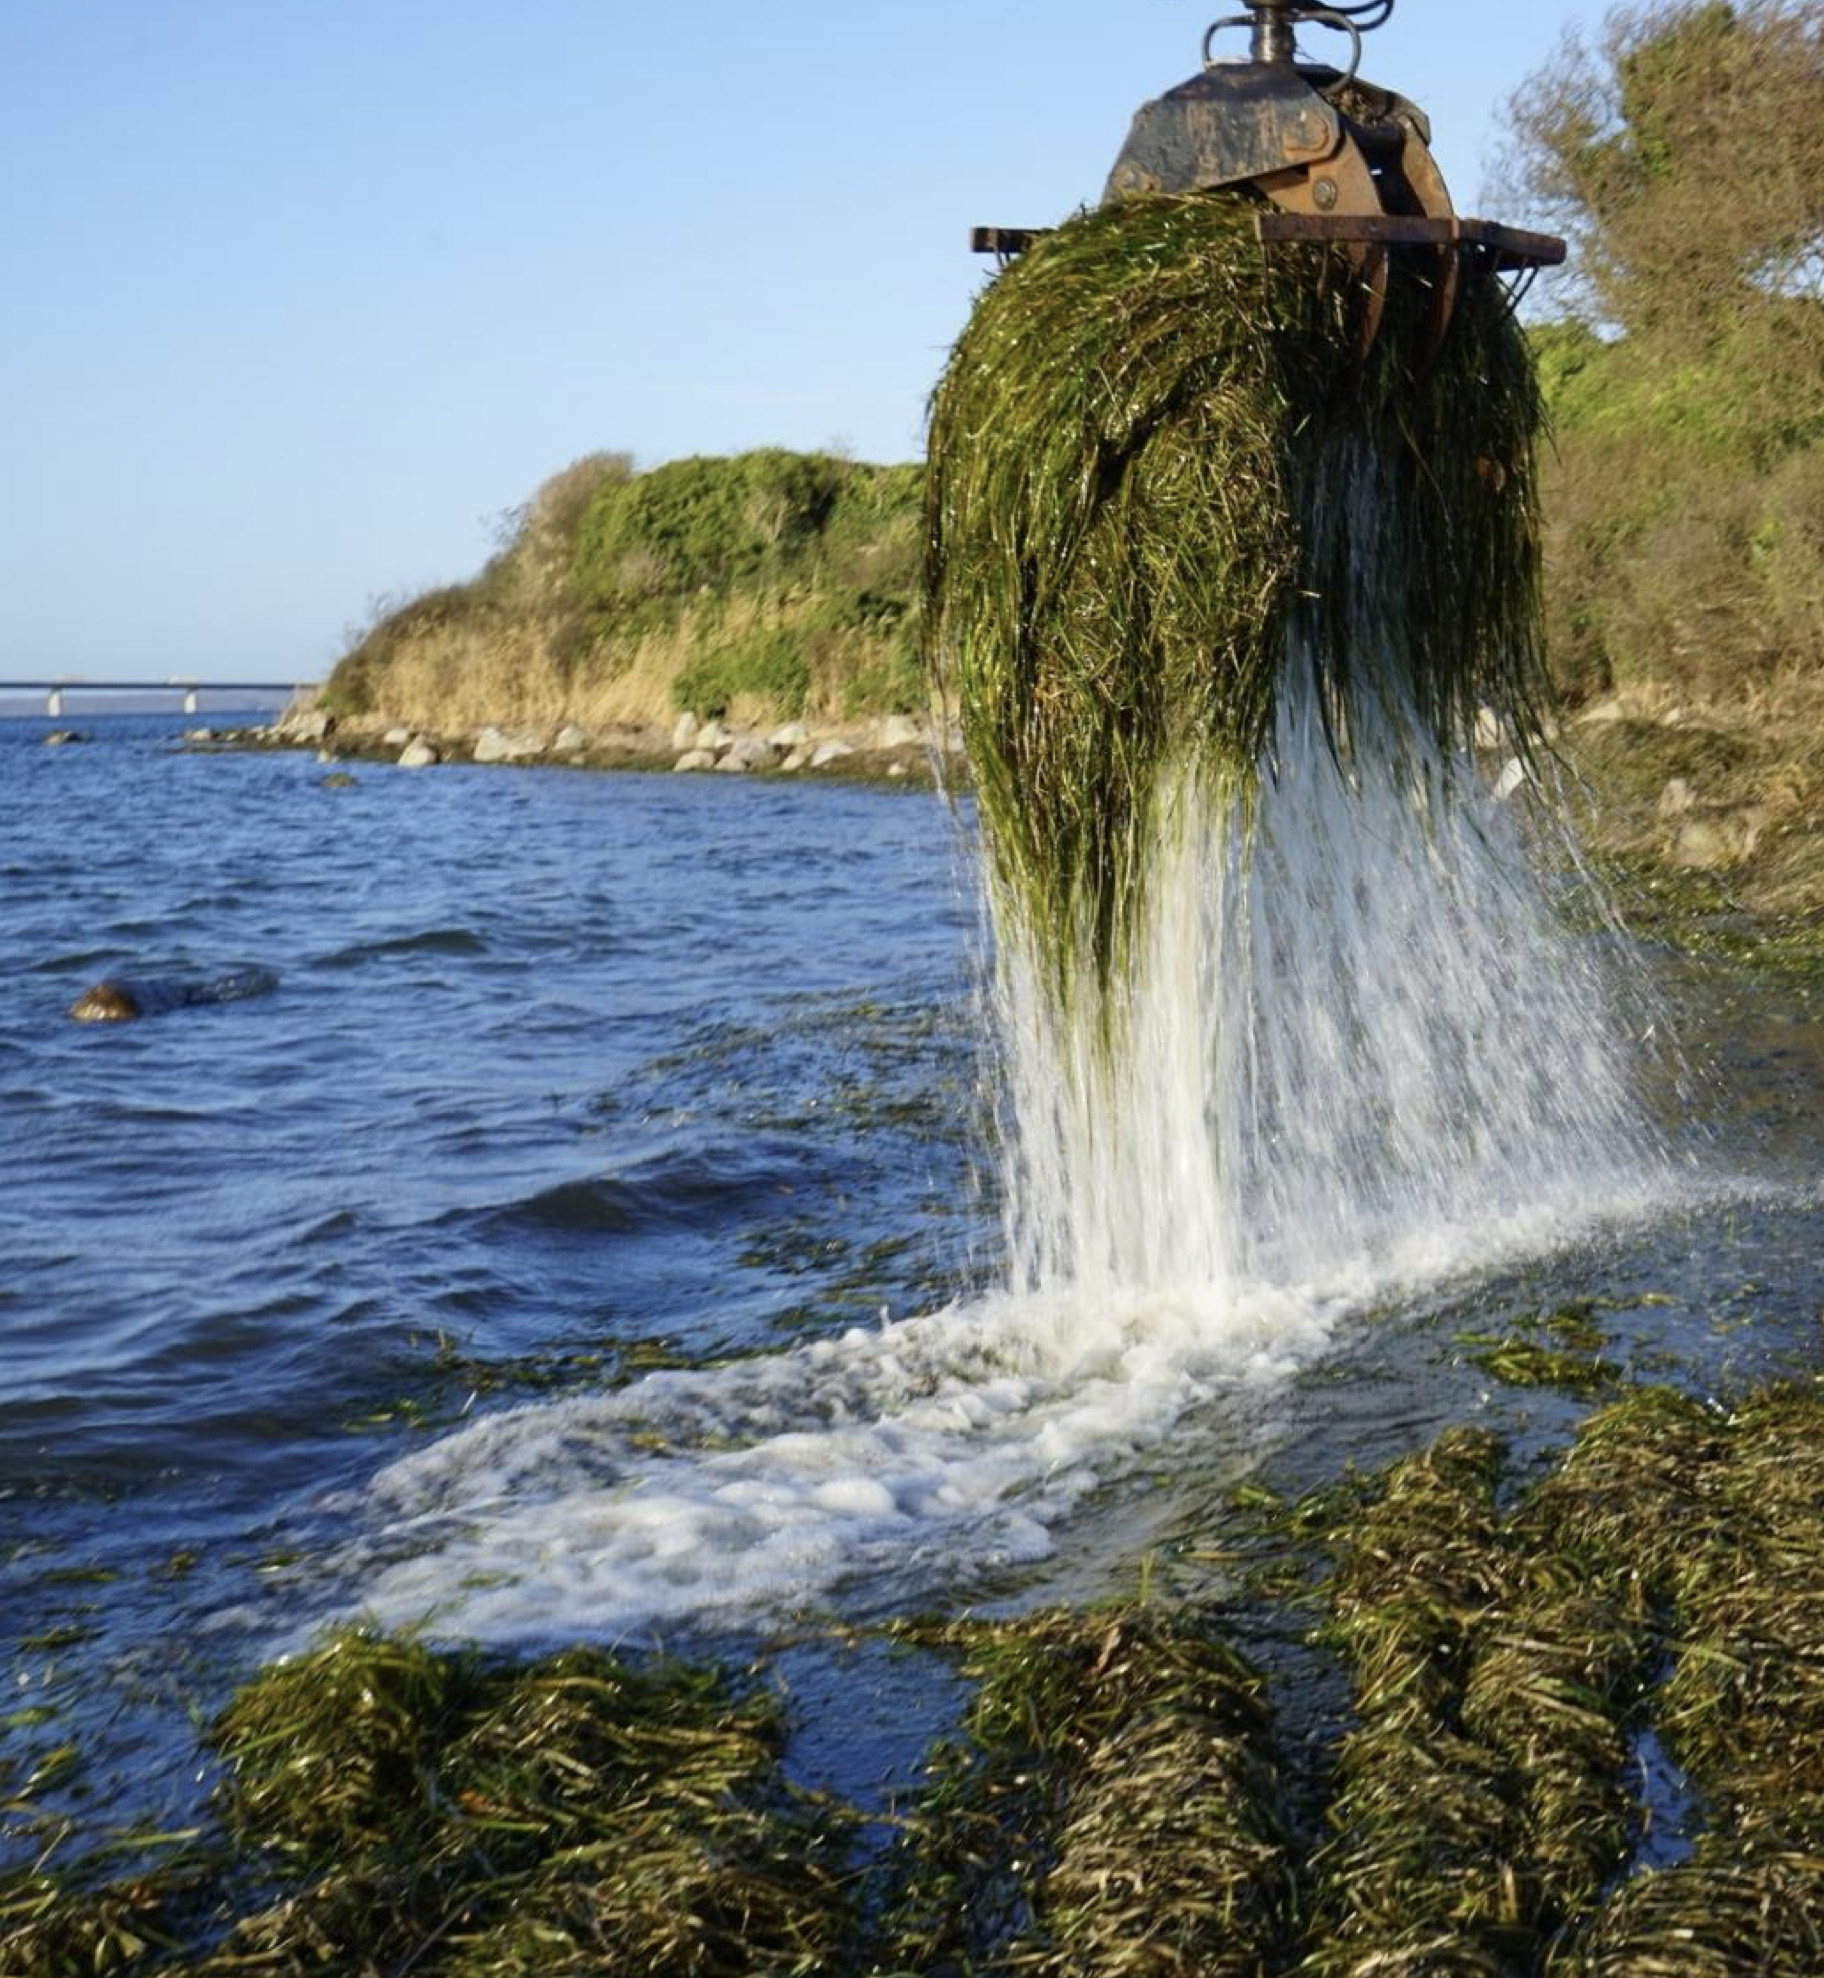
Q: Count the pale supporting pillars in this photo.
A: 2